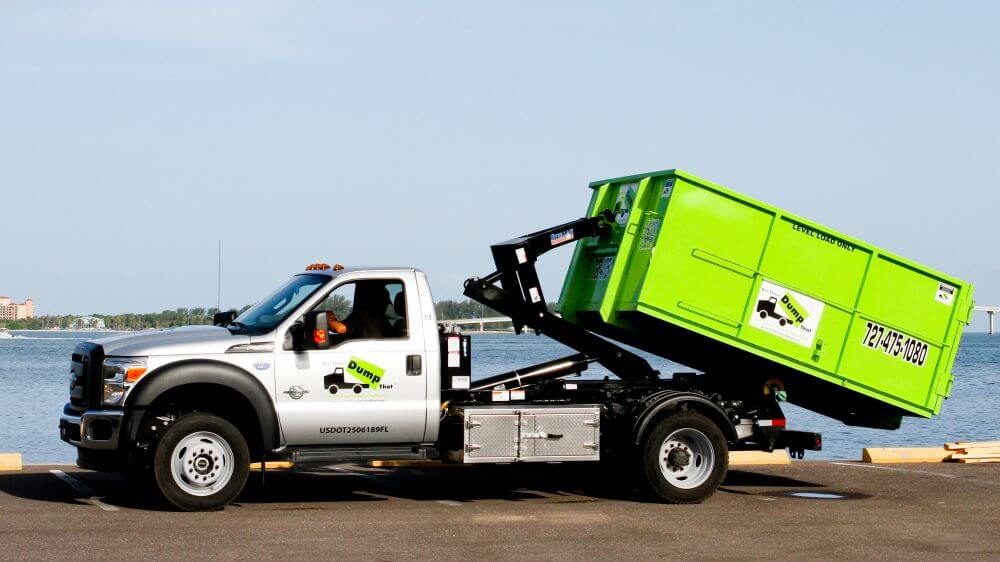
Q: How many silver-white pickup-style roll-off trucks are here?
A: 1